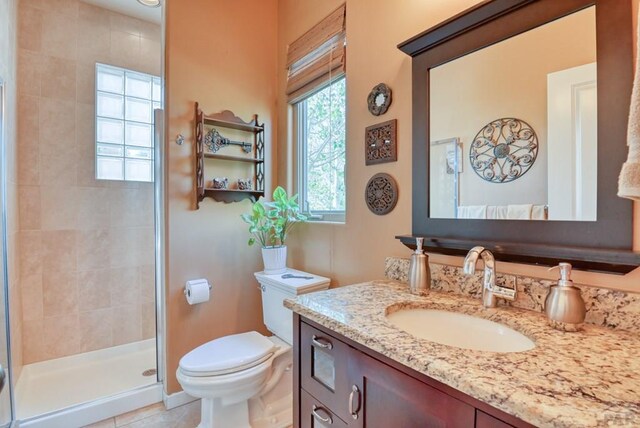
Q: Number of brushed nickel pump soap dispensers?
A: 2